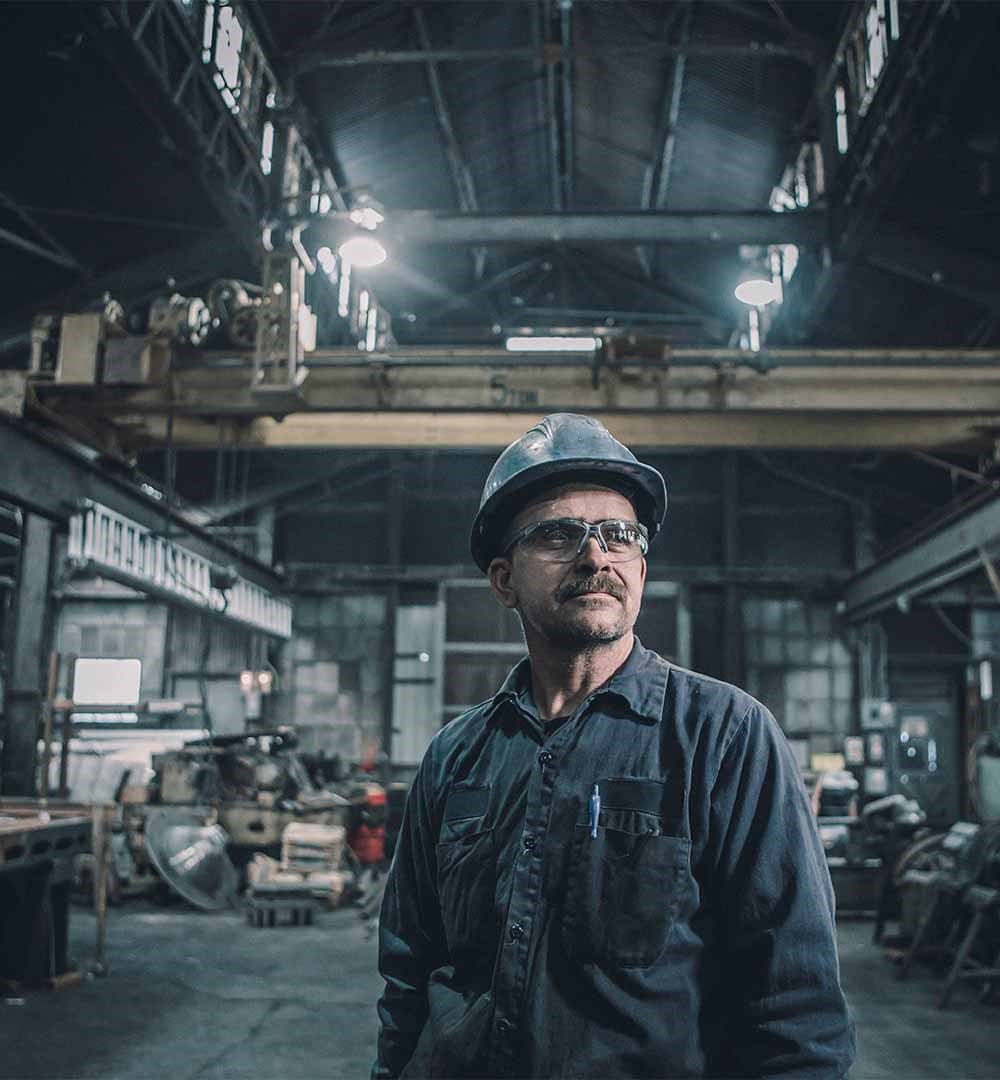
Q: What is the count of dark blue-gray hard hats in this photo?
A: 1